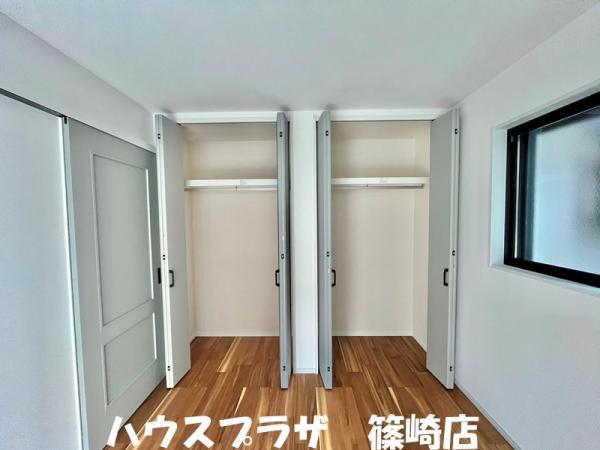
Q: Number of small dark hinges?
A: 12